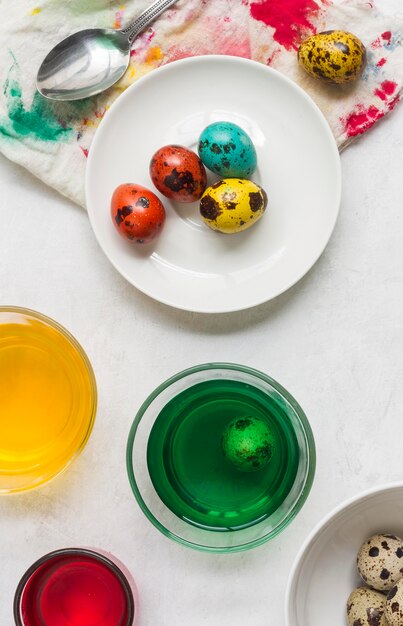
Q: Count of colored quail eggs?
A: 6